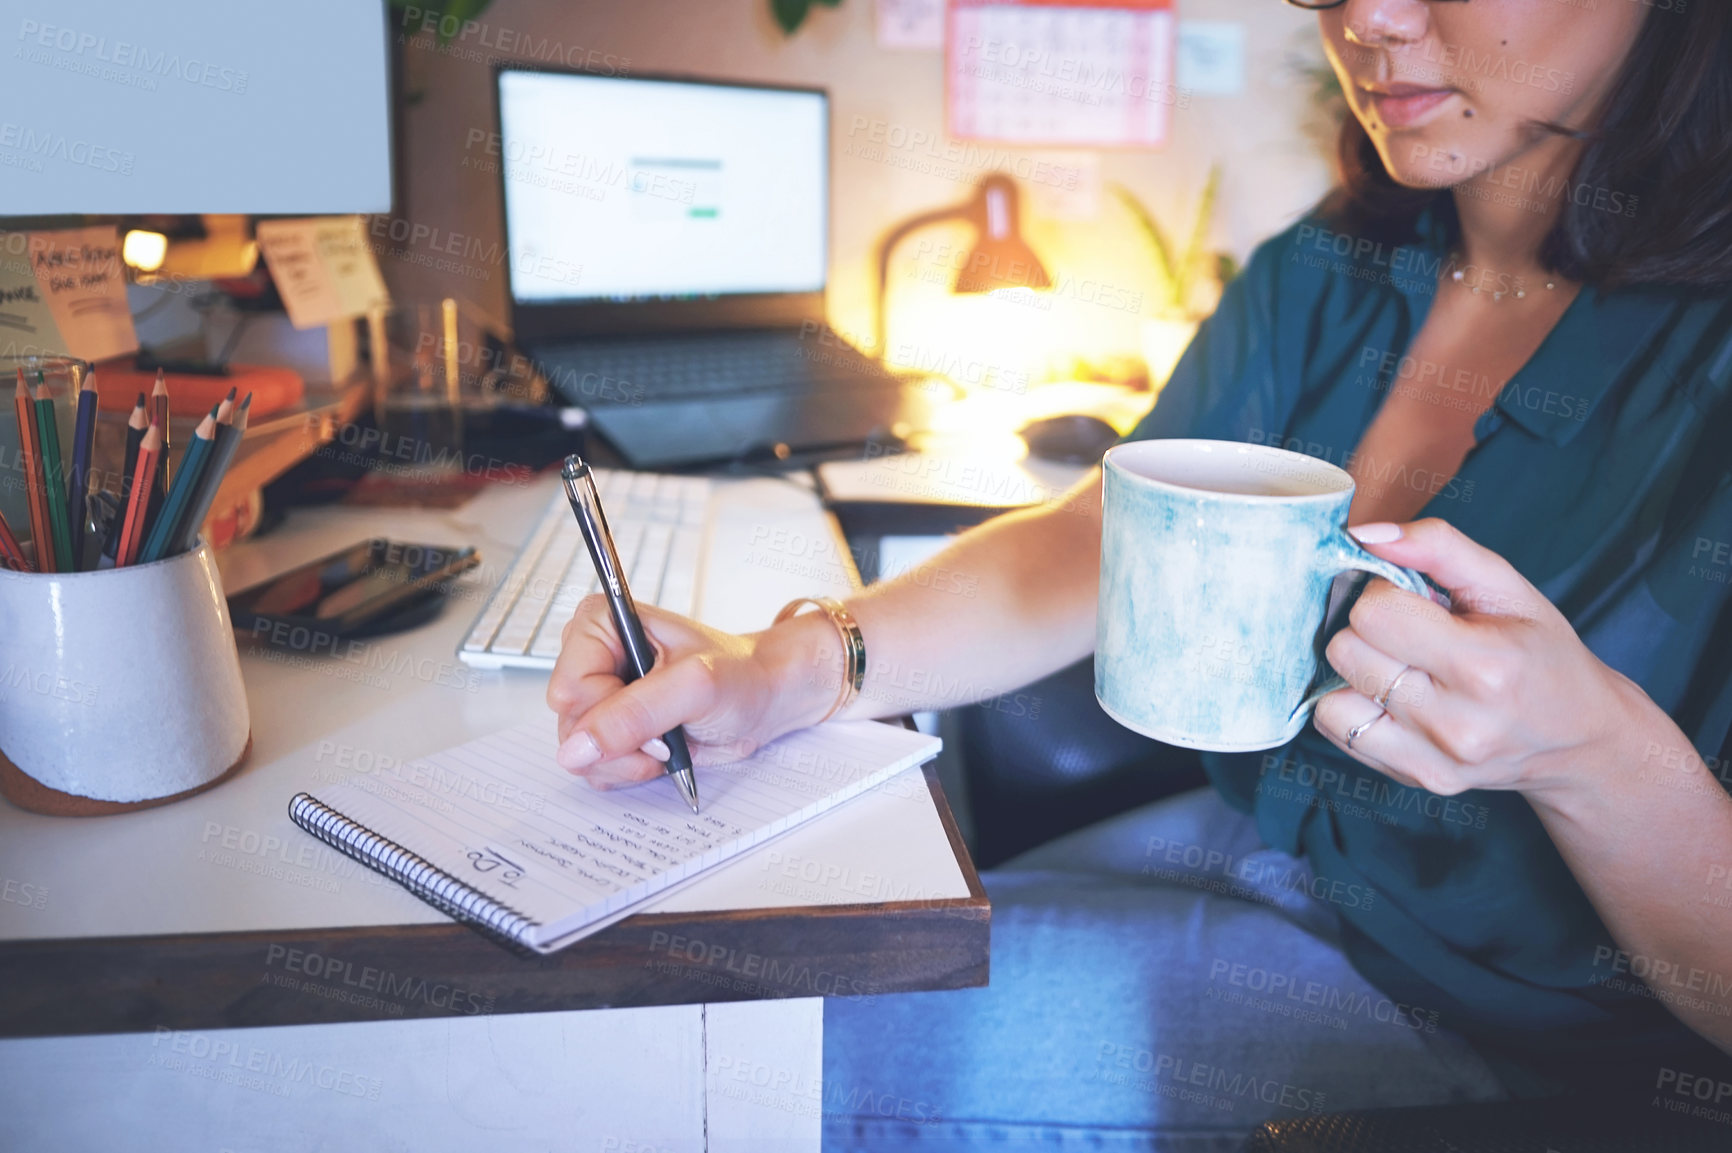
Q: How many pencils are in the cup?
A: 10